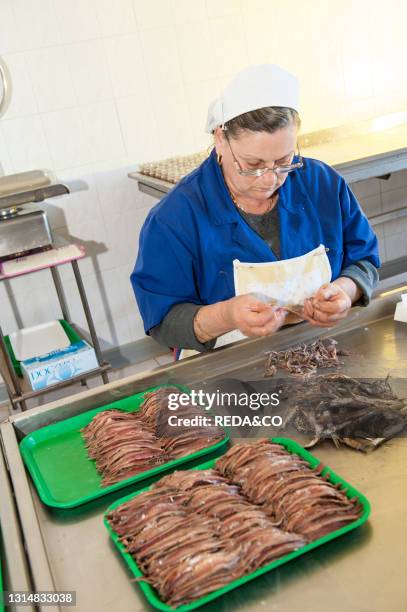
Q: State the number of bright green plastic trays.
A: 2